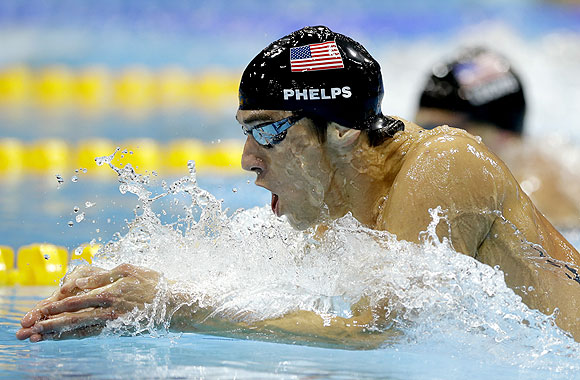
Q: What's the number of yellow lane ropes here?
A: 3